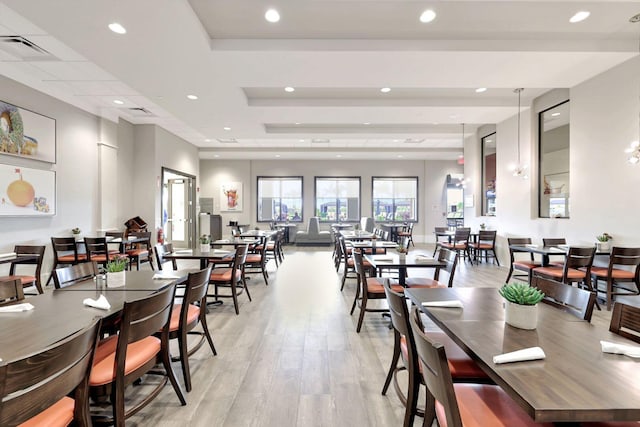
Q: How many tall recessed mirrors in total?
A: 2